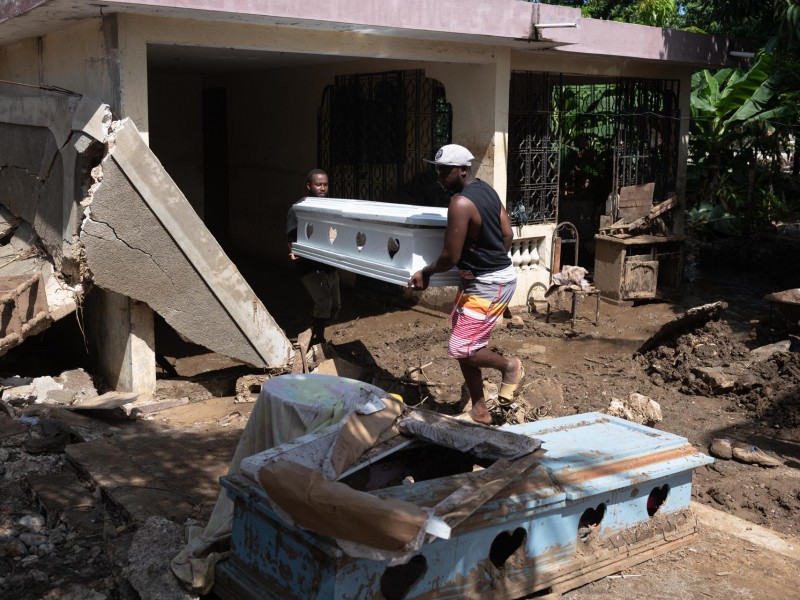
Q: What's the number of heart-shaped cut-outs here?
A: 8